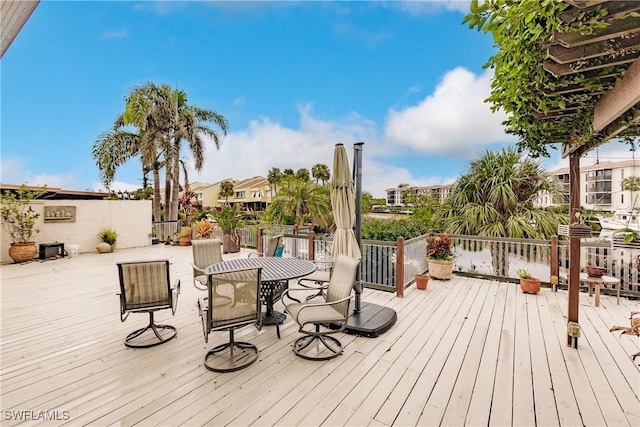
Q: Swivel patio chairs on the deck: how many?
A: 6